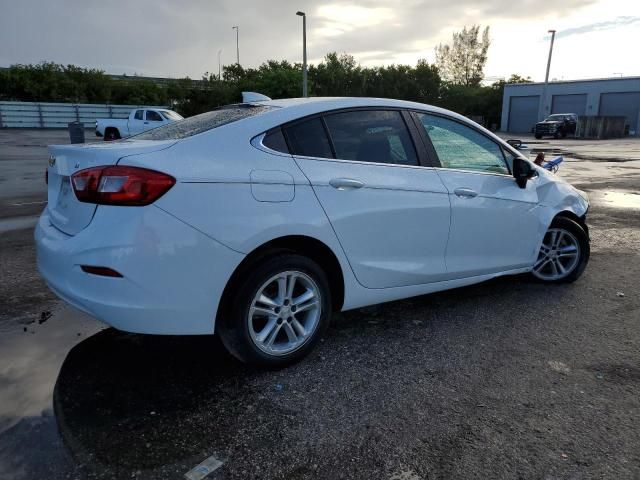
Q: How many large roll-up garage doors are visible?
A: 3